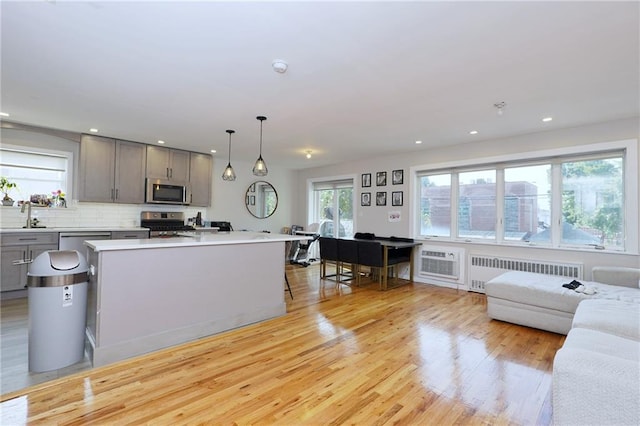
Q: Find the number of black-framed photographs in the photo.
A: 6